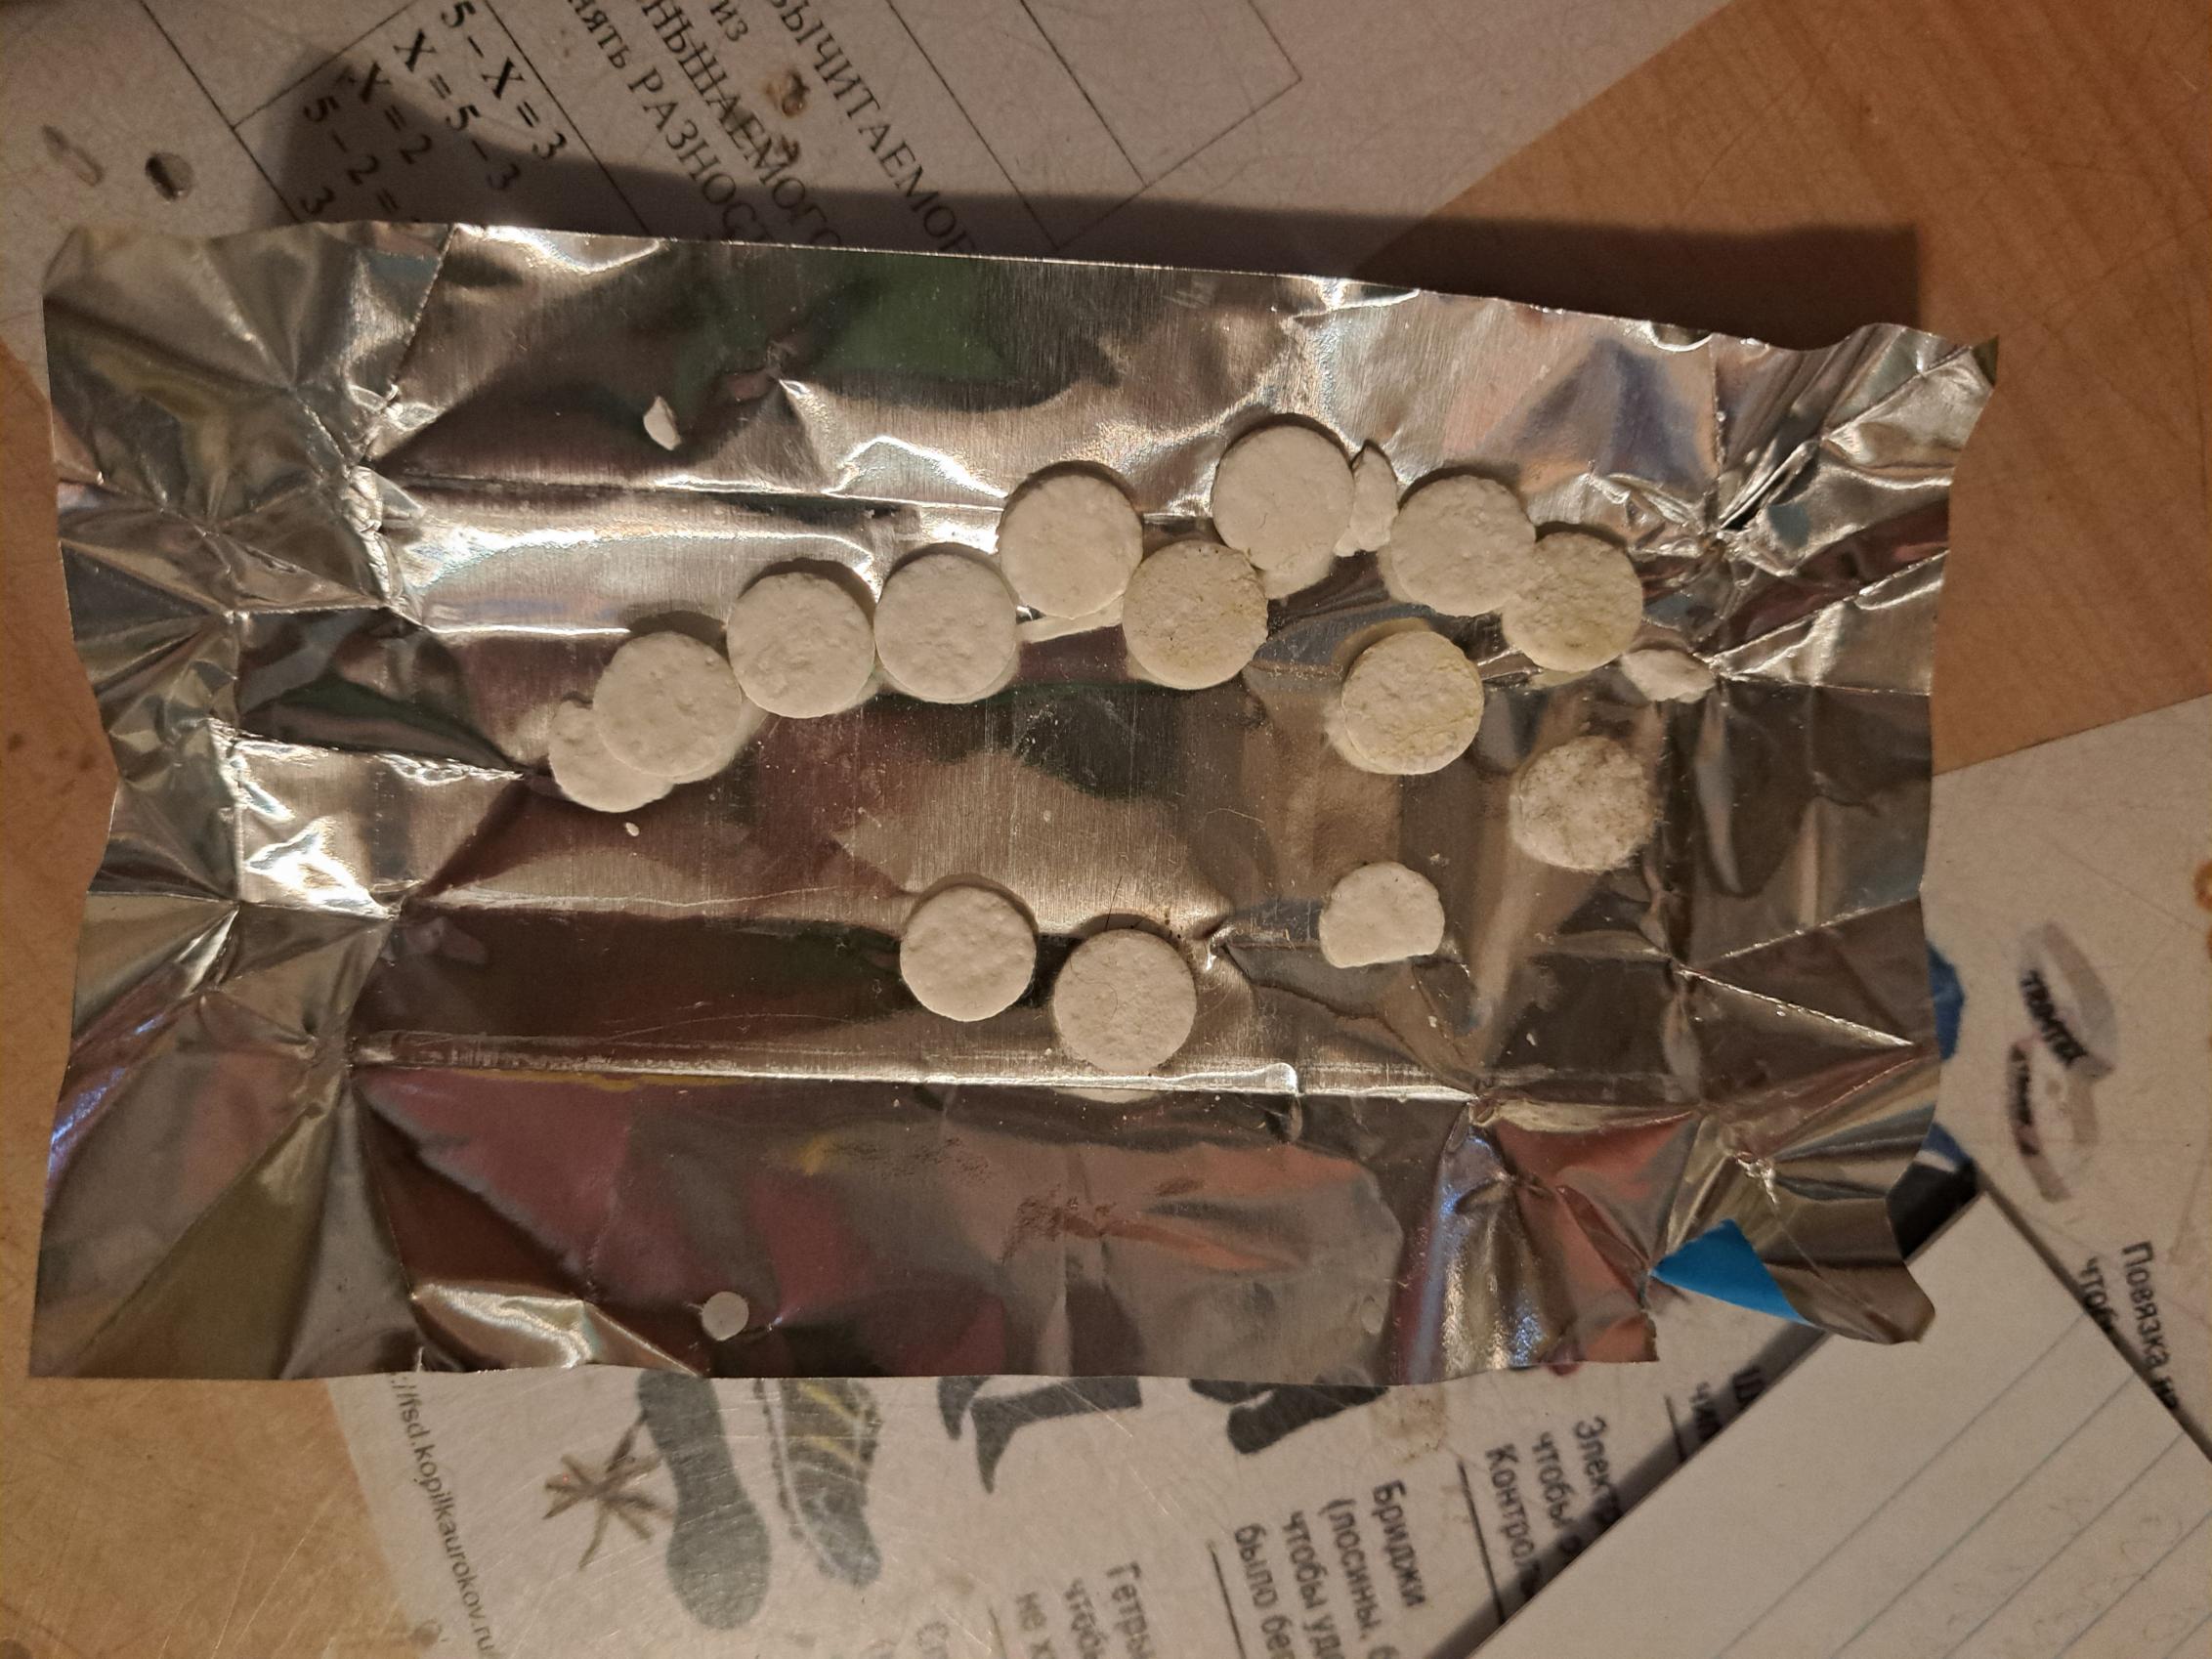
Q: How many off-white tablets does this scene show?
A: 14